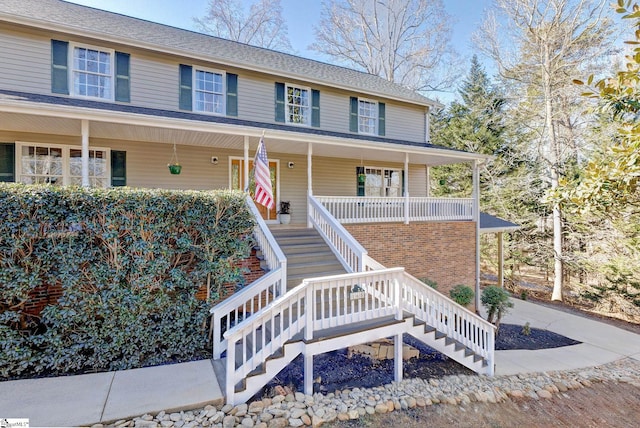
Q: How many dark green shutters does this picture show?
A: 12